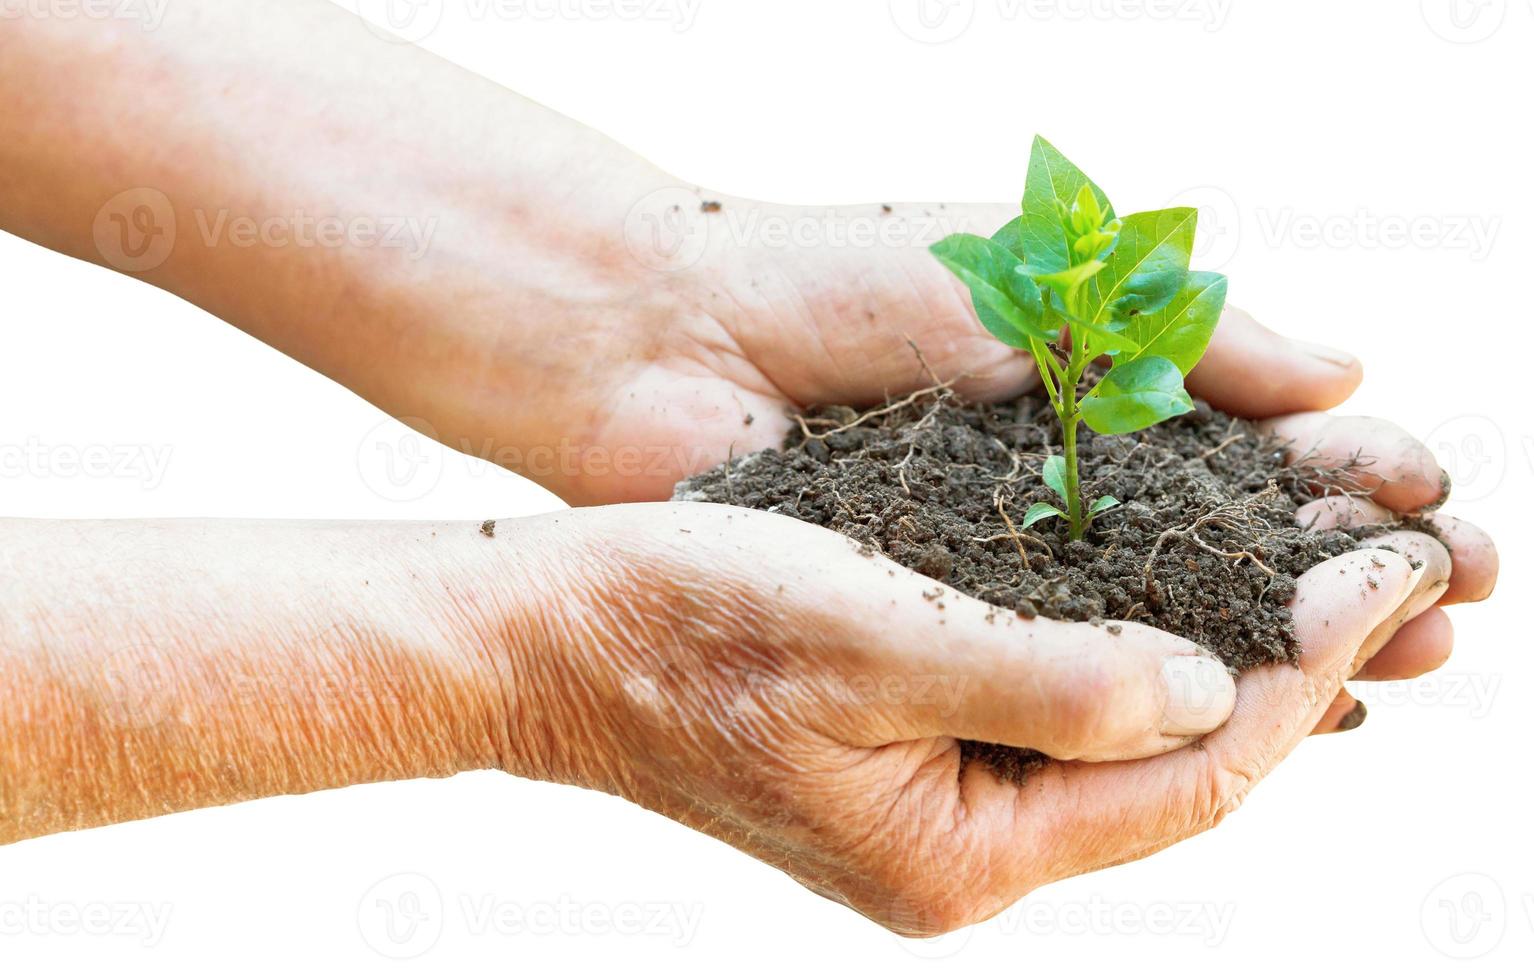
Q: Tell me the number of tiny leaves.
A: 3